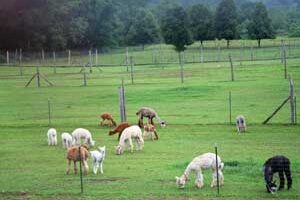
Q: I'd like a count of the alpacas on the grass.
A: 13